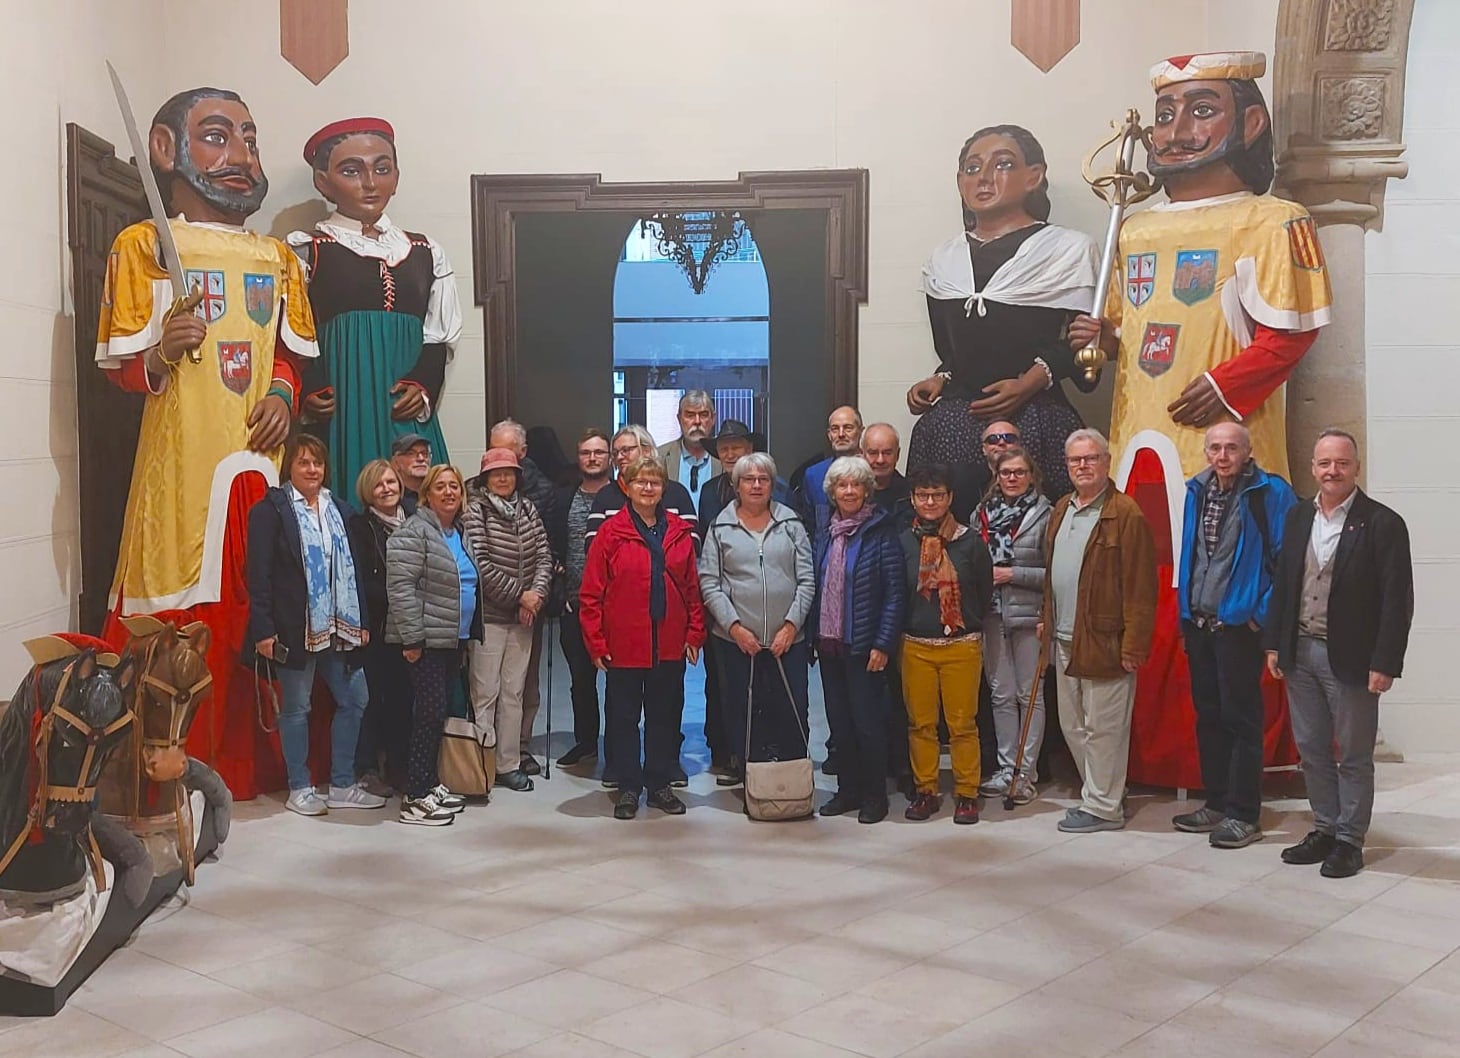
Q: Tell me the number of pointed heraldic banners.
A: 2